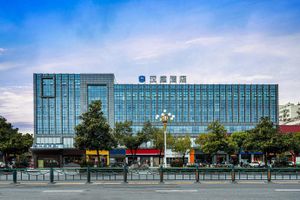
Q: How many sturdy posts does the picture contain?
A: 8